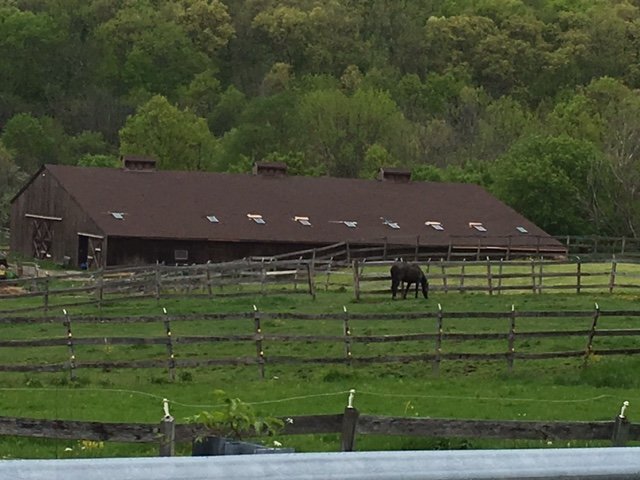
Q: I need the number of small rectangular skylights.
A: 9